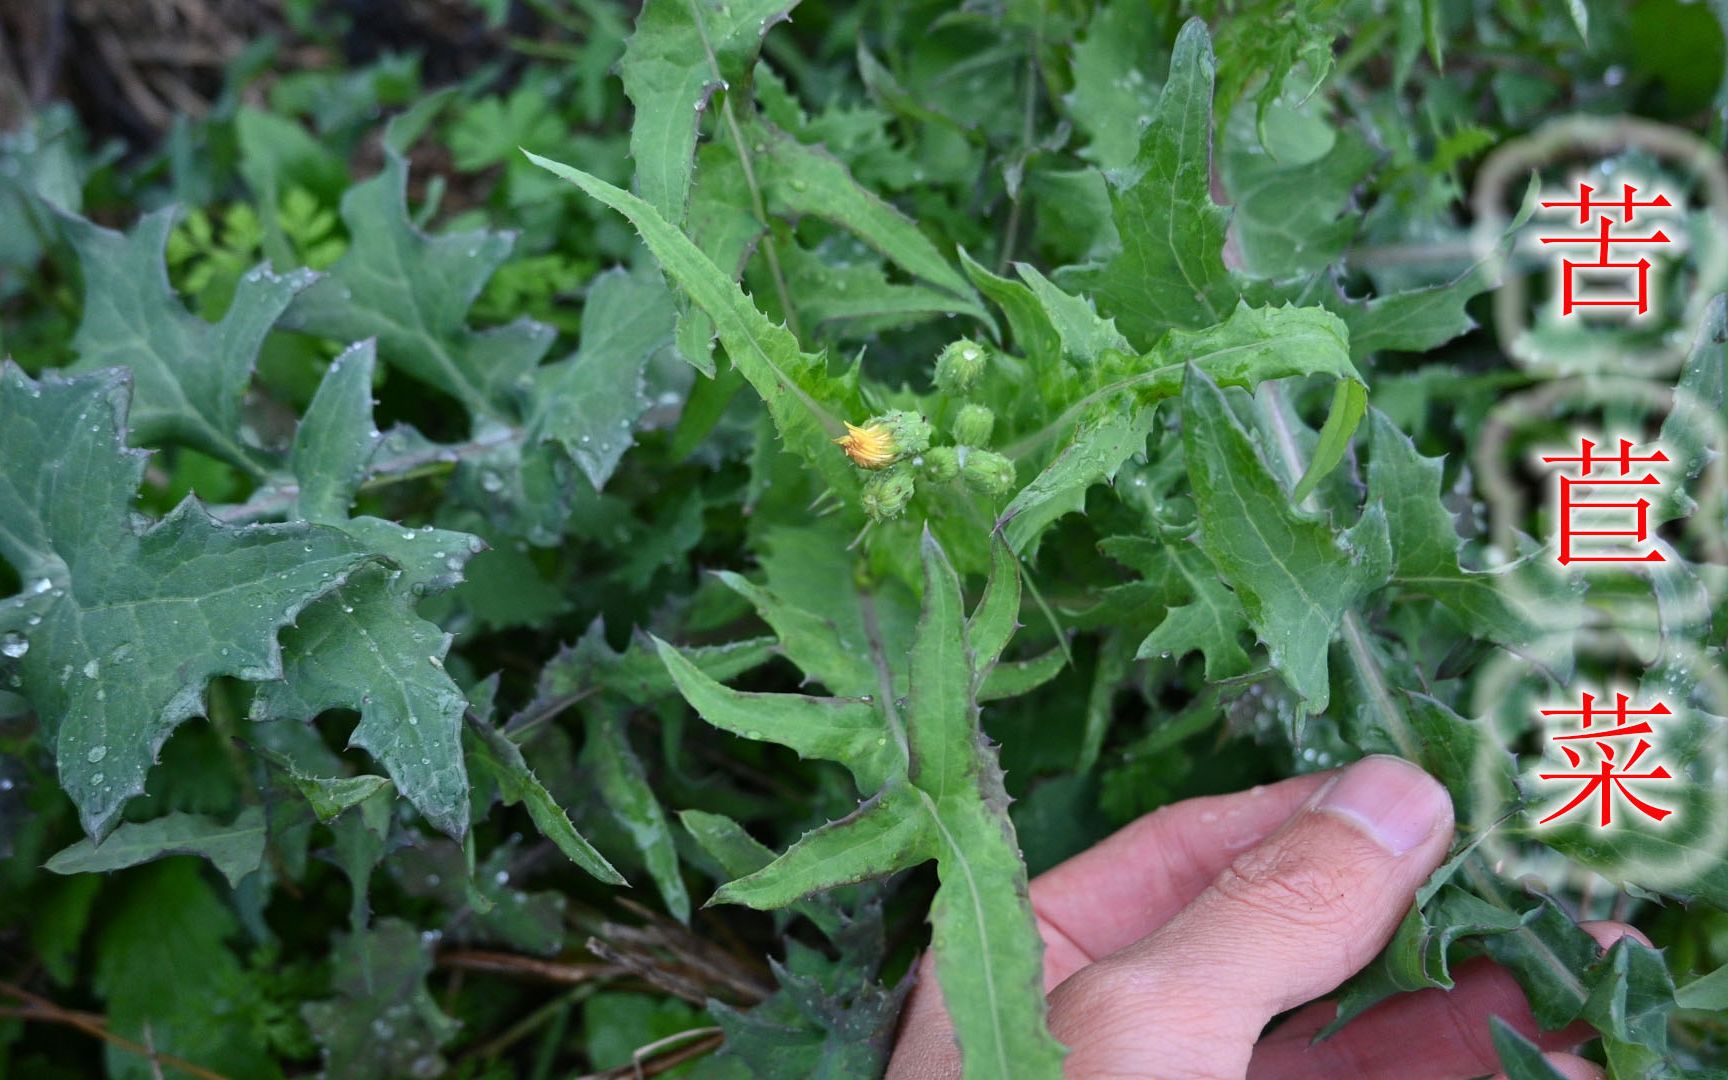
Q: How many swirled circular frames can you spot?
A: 3